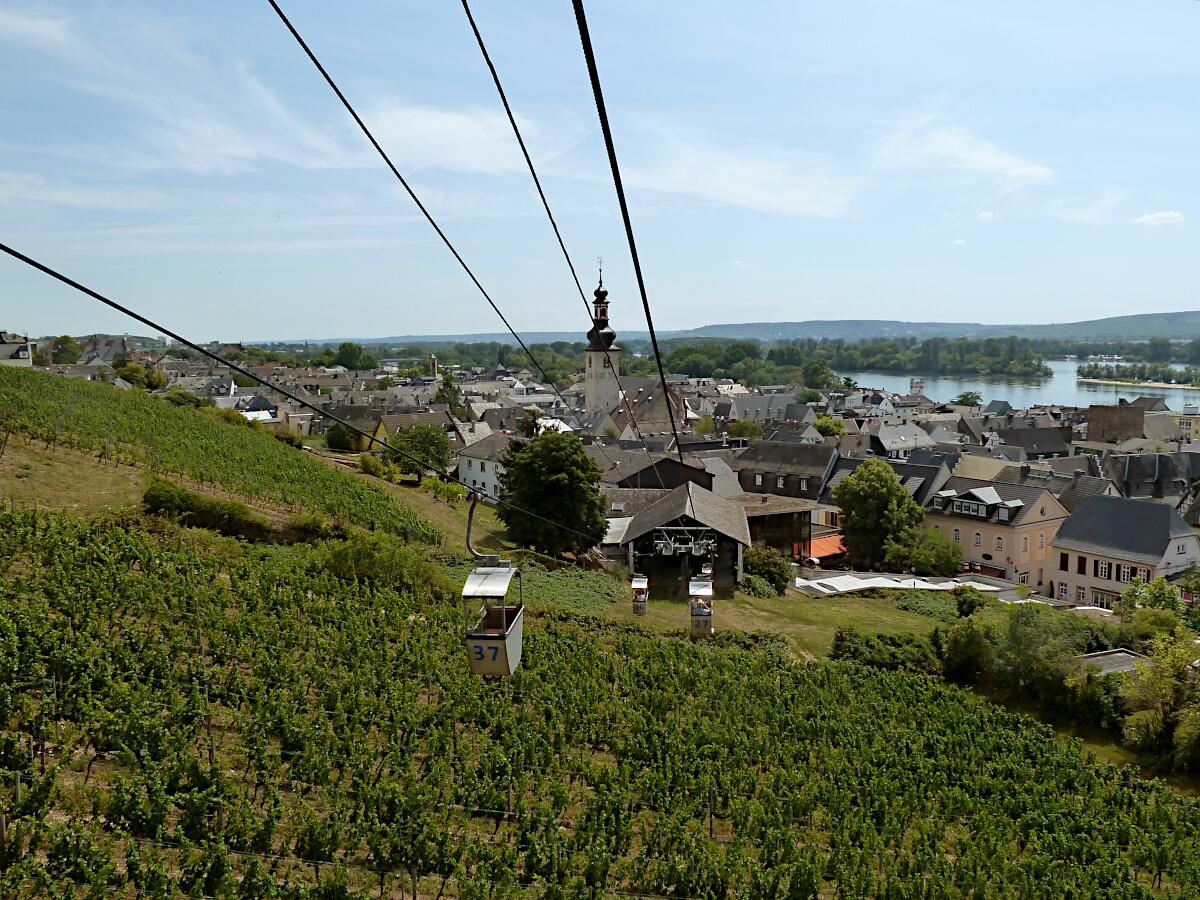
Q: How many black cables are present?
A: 4